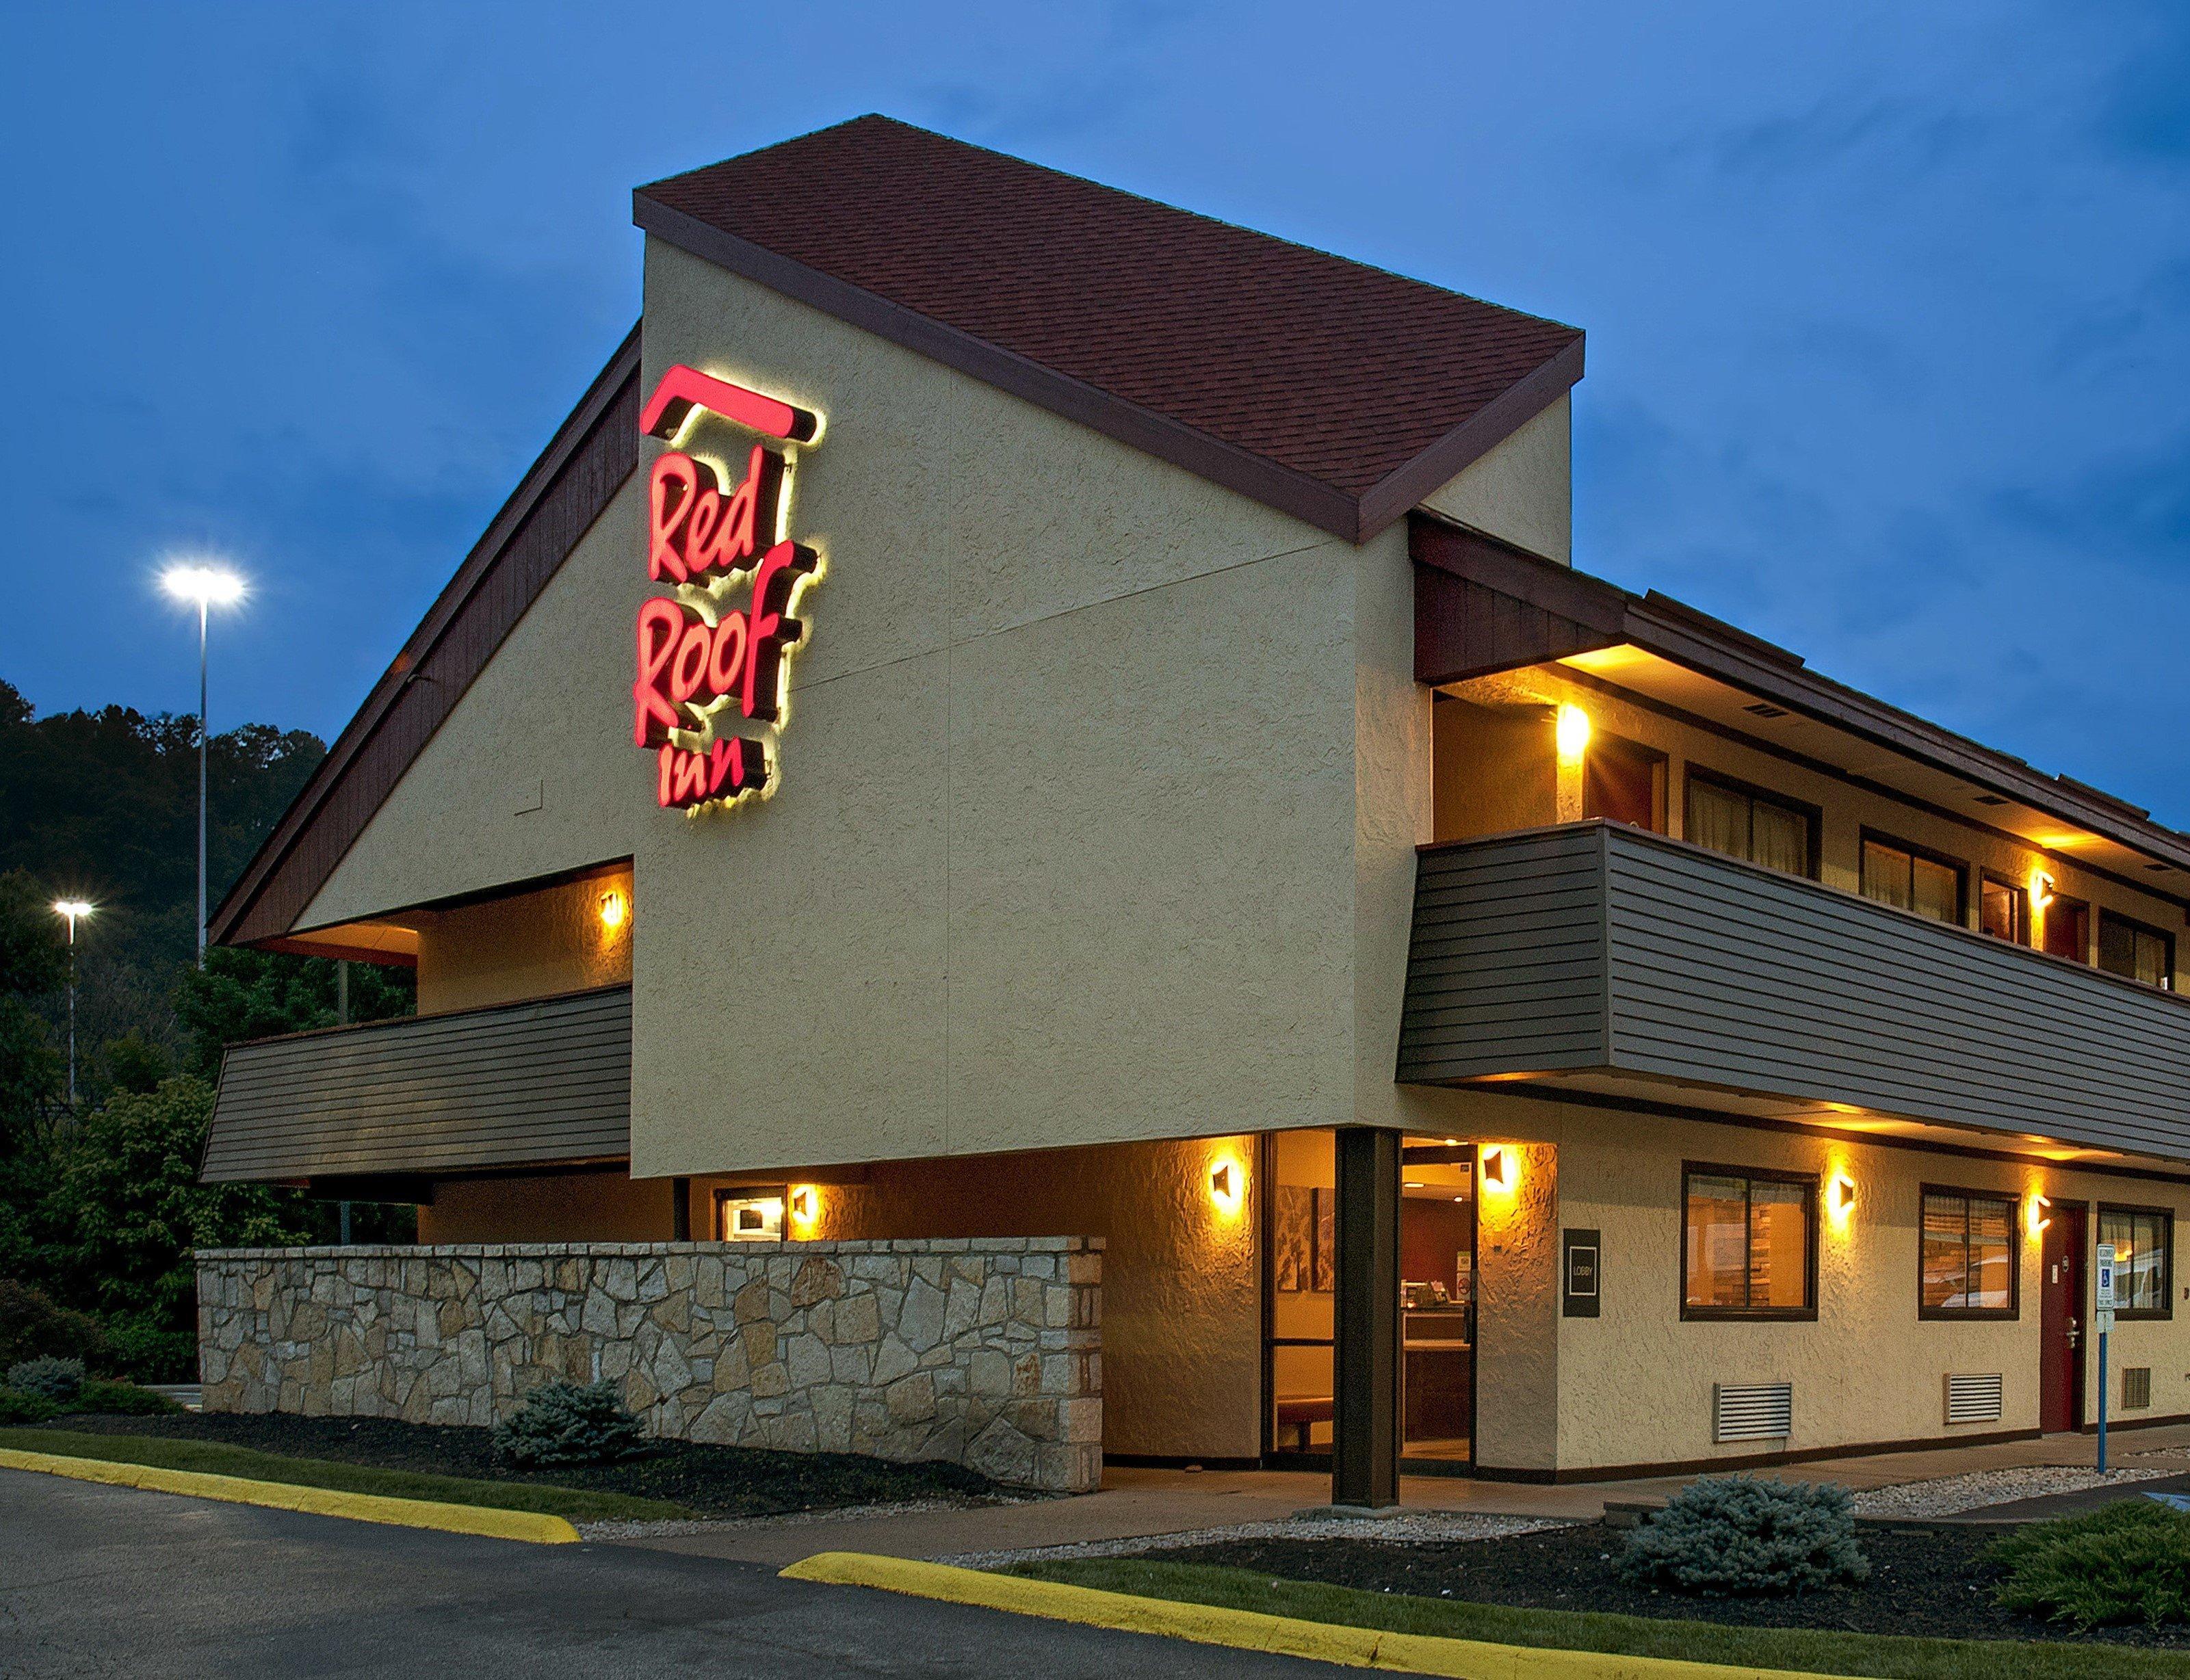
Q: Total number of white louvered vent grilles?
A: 2